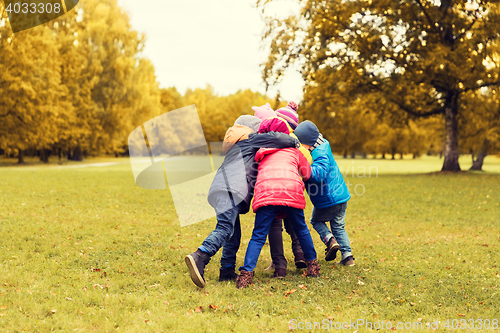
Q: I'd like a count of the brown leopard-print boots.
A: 2